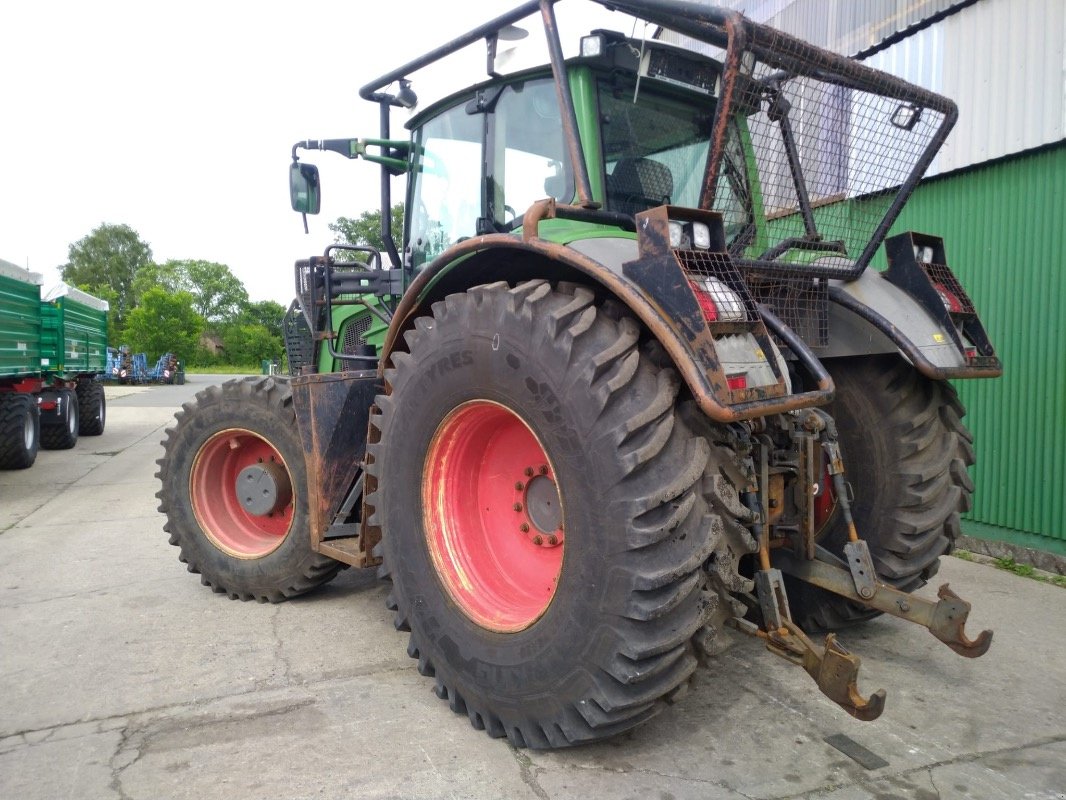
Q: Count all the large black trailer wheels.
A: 3